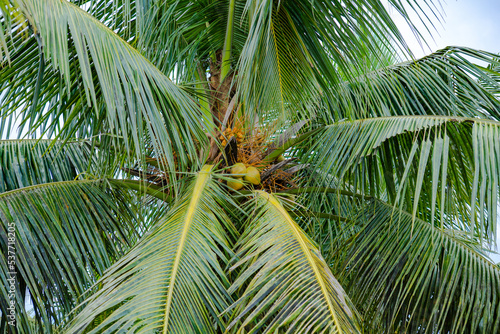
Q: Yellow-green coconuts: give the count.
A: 3